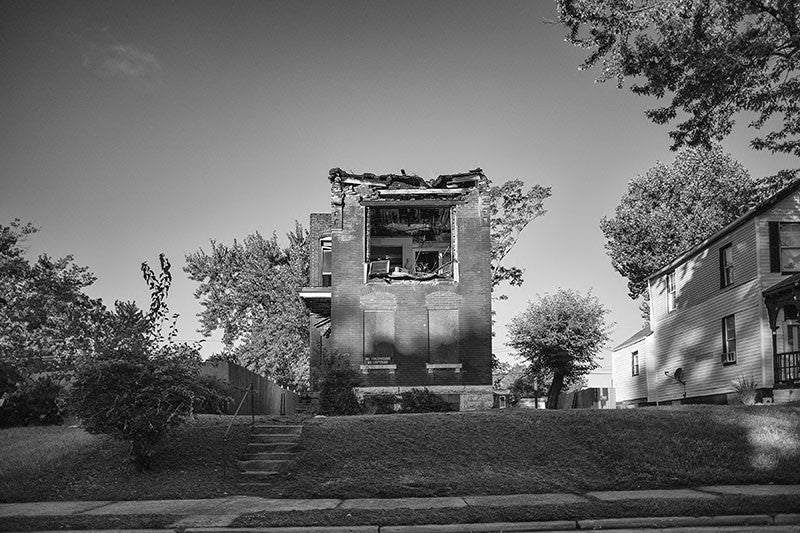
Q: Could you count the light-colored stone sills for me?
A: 2